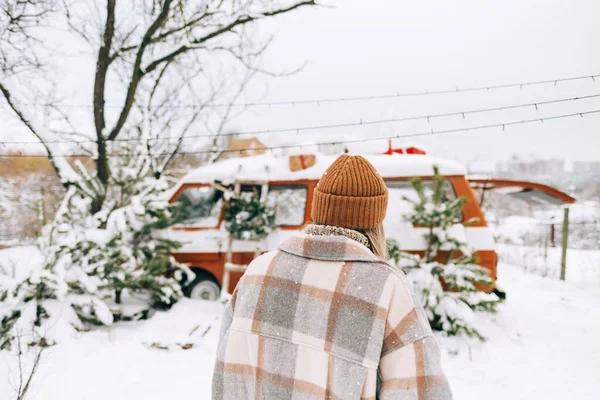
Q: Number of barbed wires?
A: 3